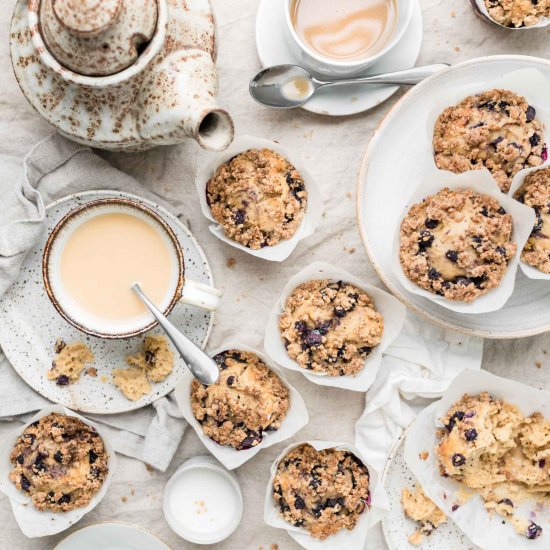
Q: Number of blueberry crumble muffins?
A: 10